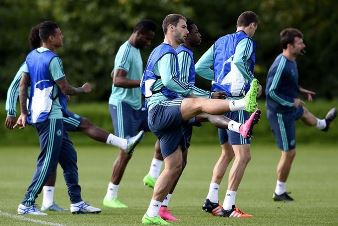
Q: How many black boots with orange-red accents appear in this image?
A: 2